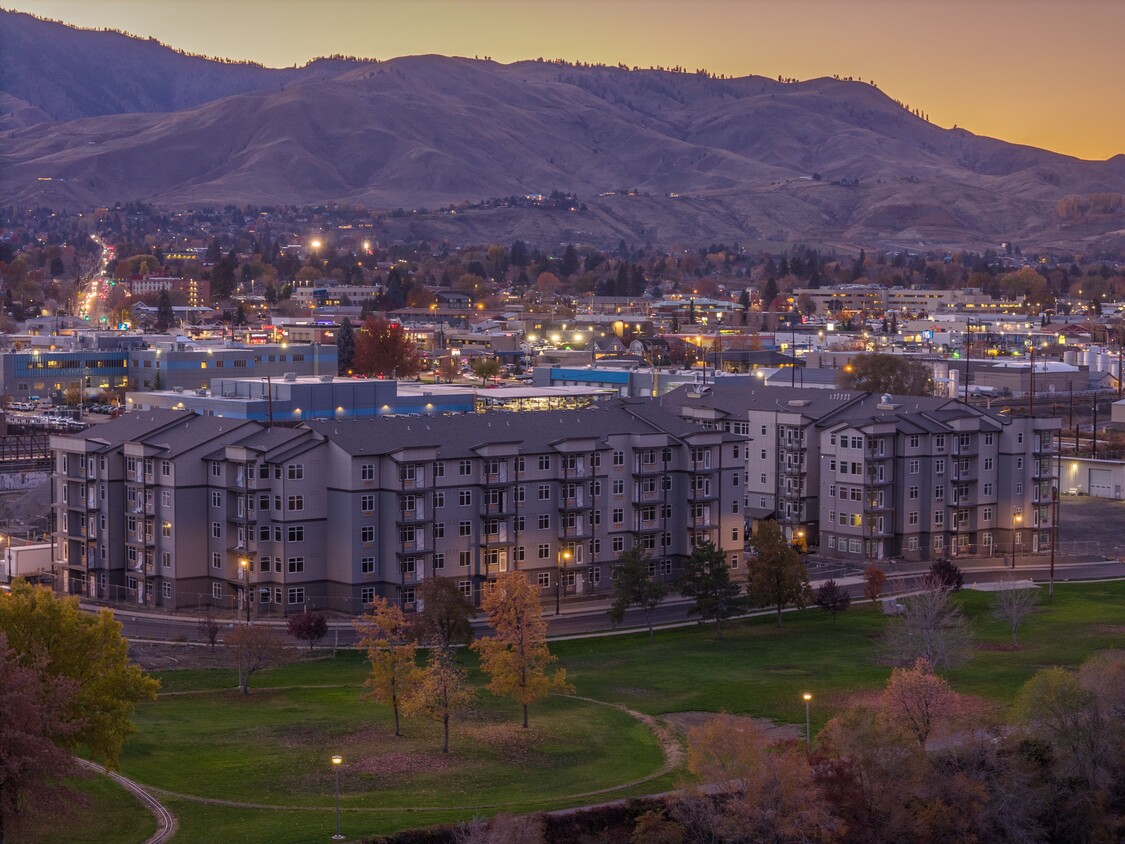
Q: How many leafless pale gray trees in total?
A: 2